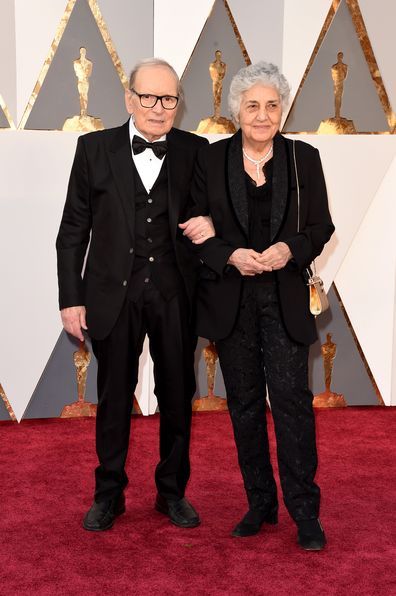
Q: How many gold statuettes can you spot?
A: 6